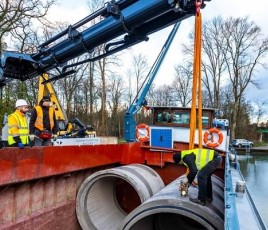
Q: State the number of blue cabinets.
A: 1